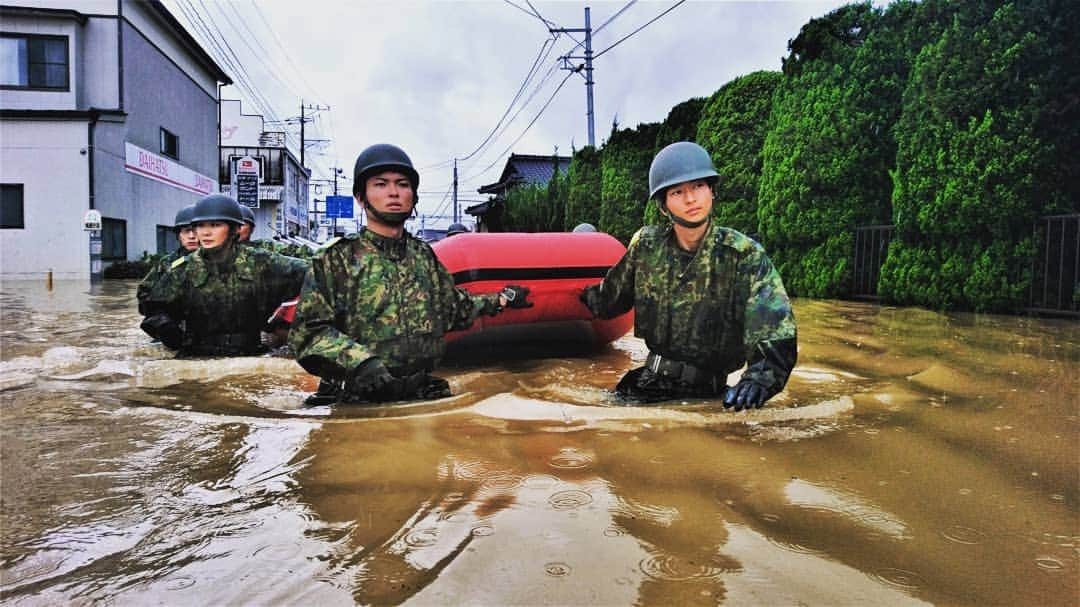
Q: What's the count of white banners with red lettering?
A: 1